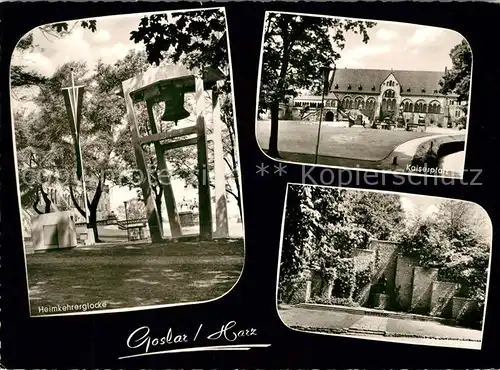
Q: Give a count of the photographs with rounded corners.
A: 3